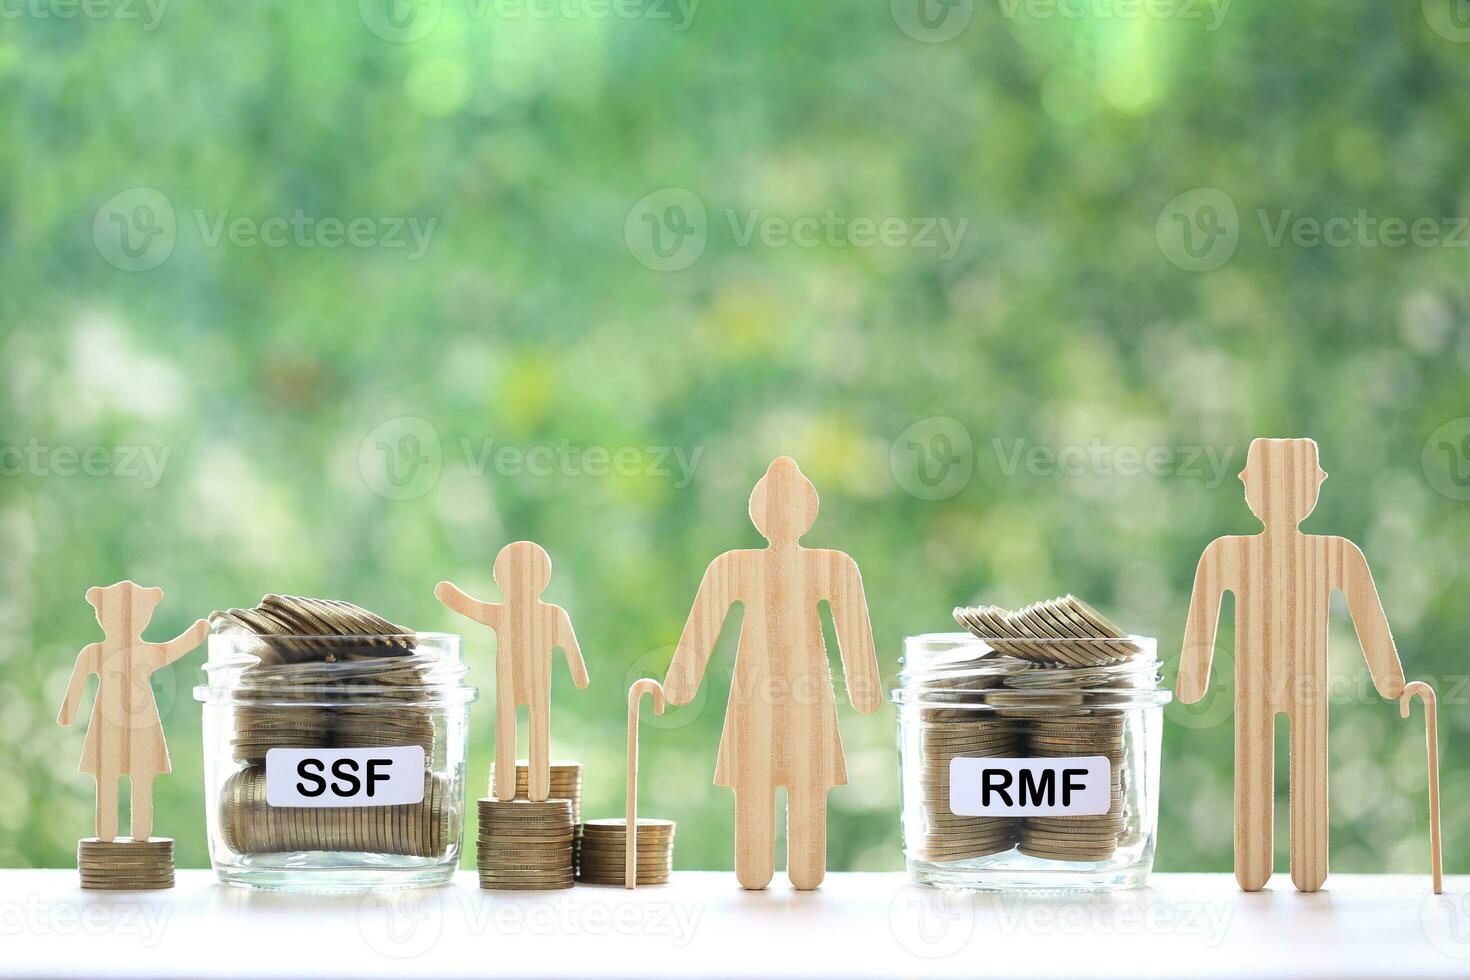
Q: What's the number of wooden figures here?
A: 4